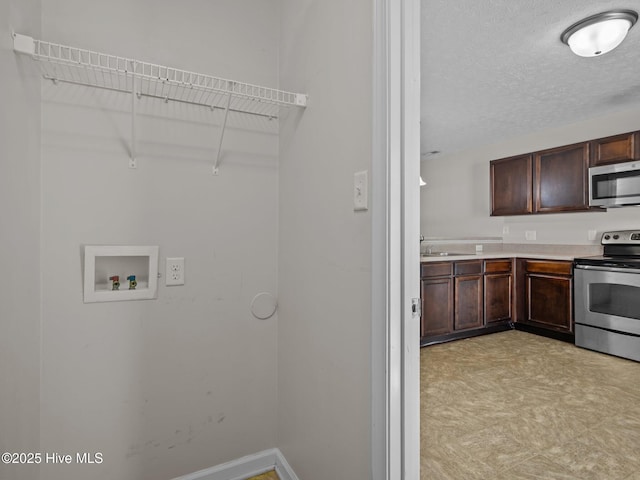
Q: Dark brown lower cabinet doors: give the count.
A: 4